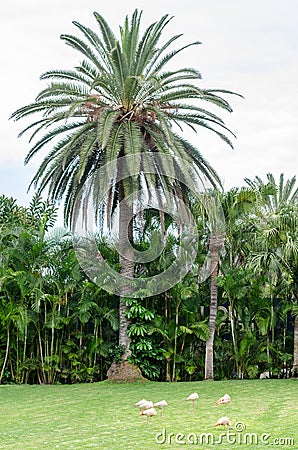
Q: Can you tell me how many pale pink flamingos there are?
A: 7